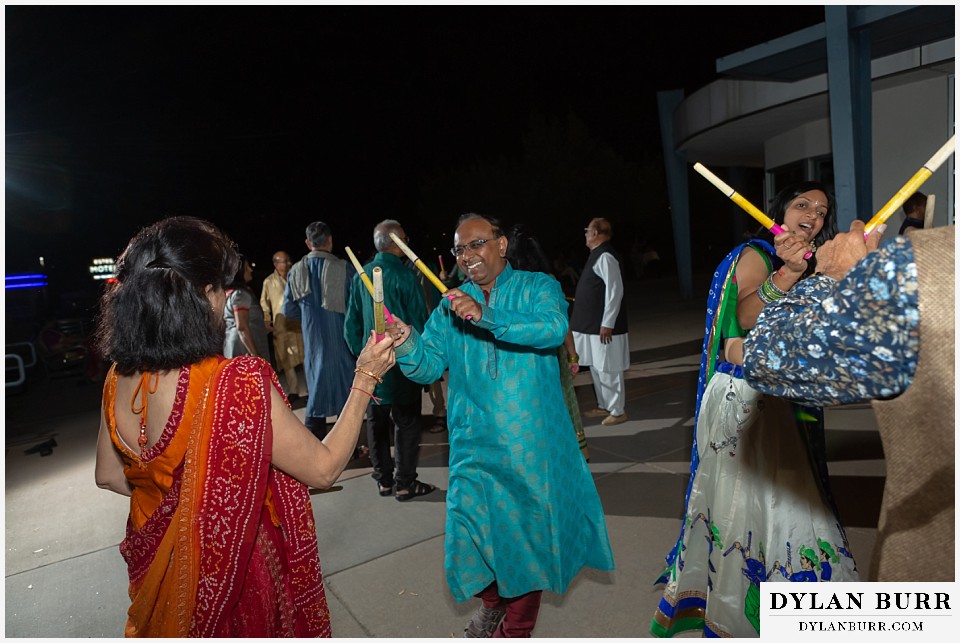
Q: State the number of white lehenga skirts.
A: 1